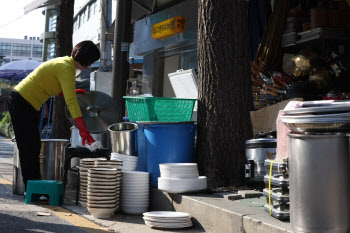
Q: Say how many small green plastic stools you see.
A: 1